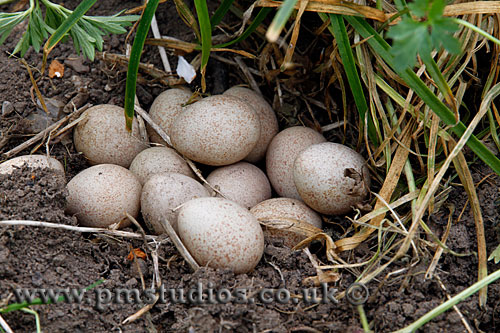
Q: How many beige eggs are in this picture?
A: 13